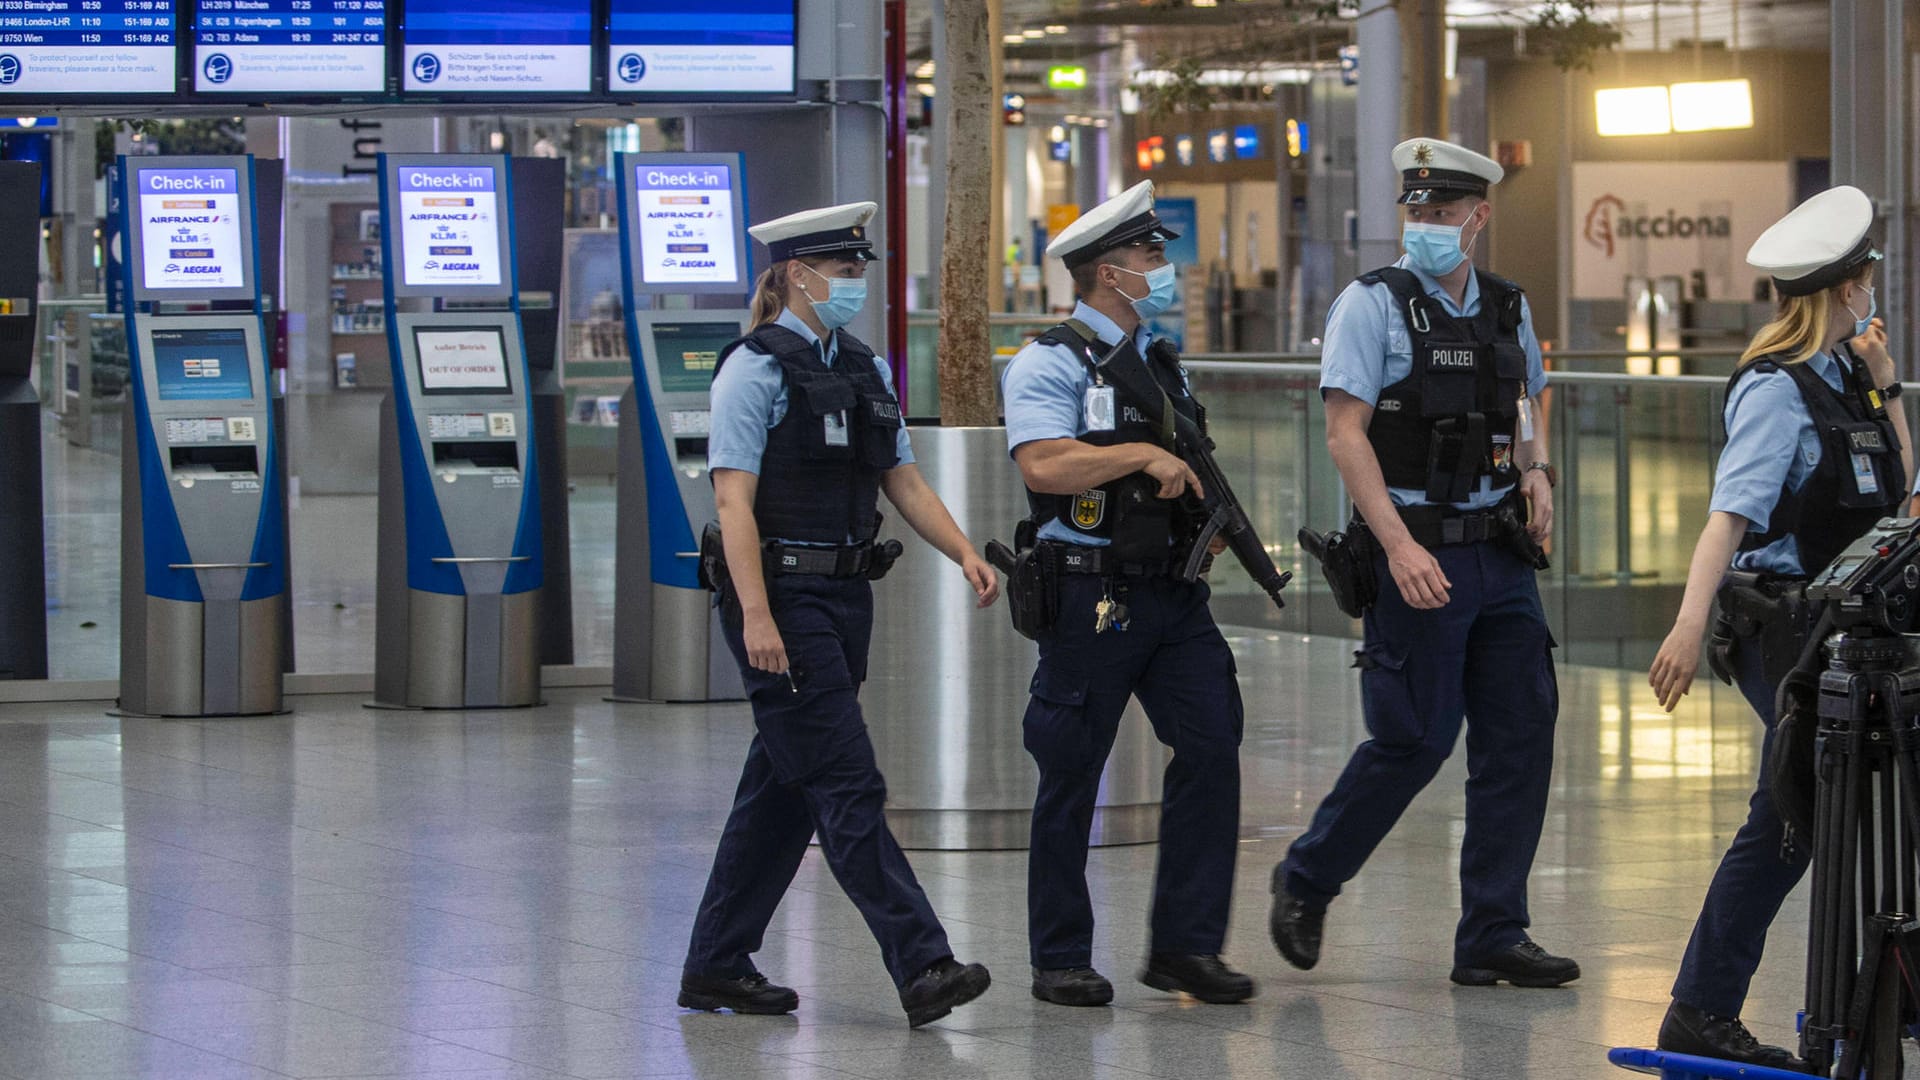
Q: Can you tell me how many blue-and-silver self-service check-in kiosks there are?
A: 3